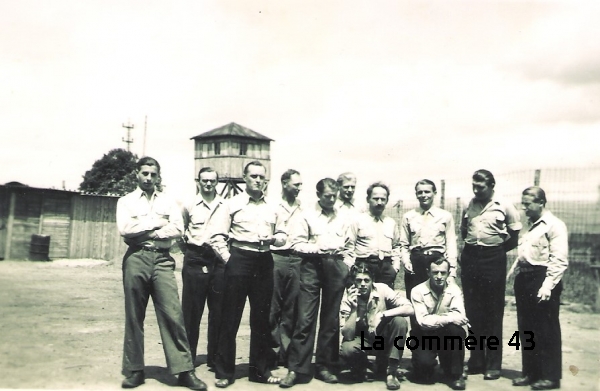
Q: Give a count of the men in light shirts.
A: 12